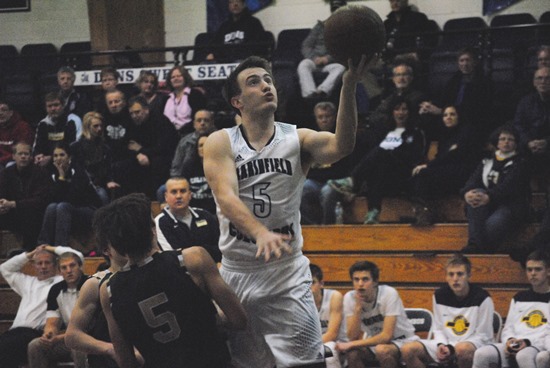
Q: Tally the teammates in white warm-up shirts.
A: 2